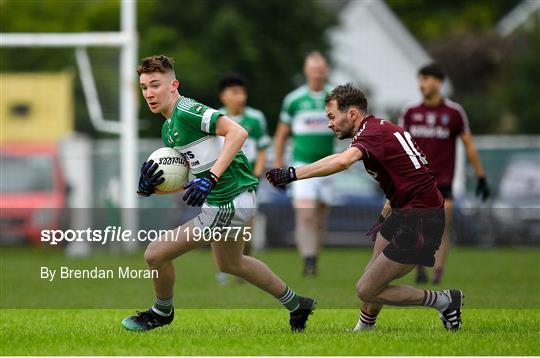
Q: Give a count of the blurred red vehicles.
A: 1